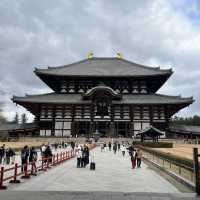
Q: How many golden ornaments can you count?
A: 2